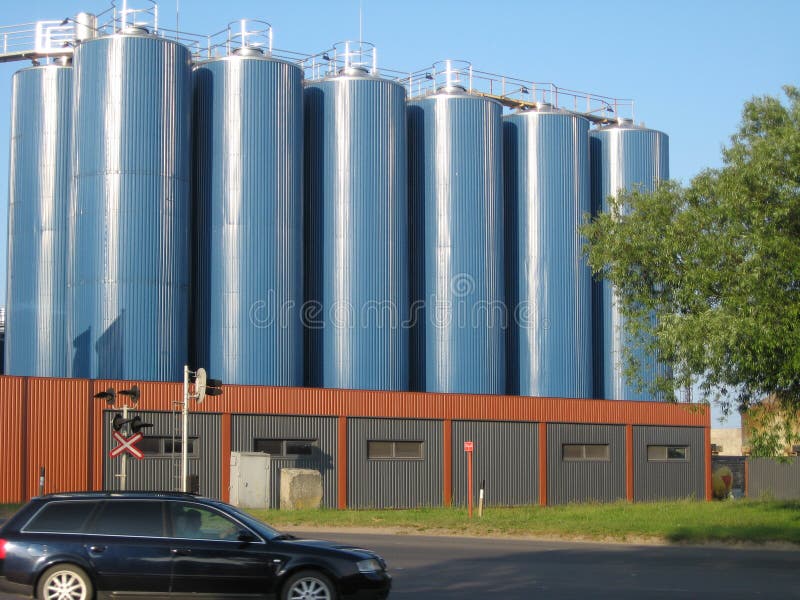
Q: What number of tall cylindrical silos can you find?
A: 7